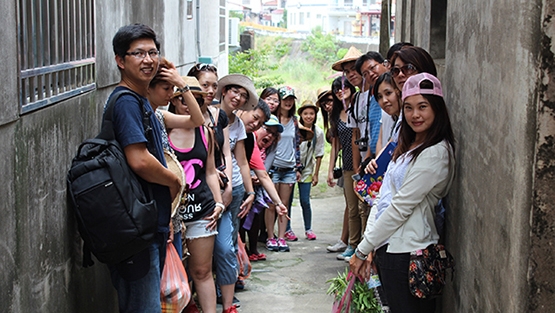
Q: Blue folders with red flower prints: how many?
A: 1